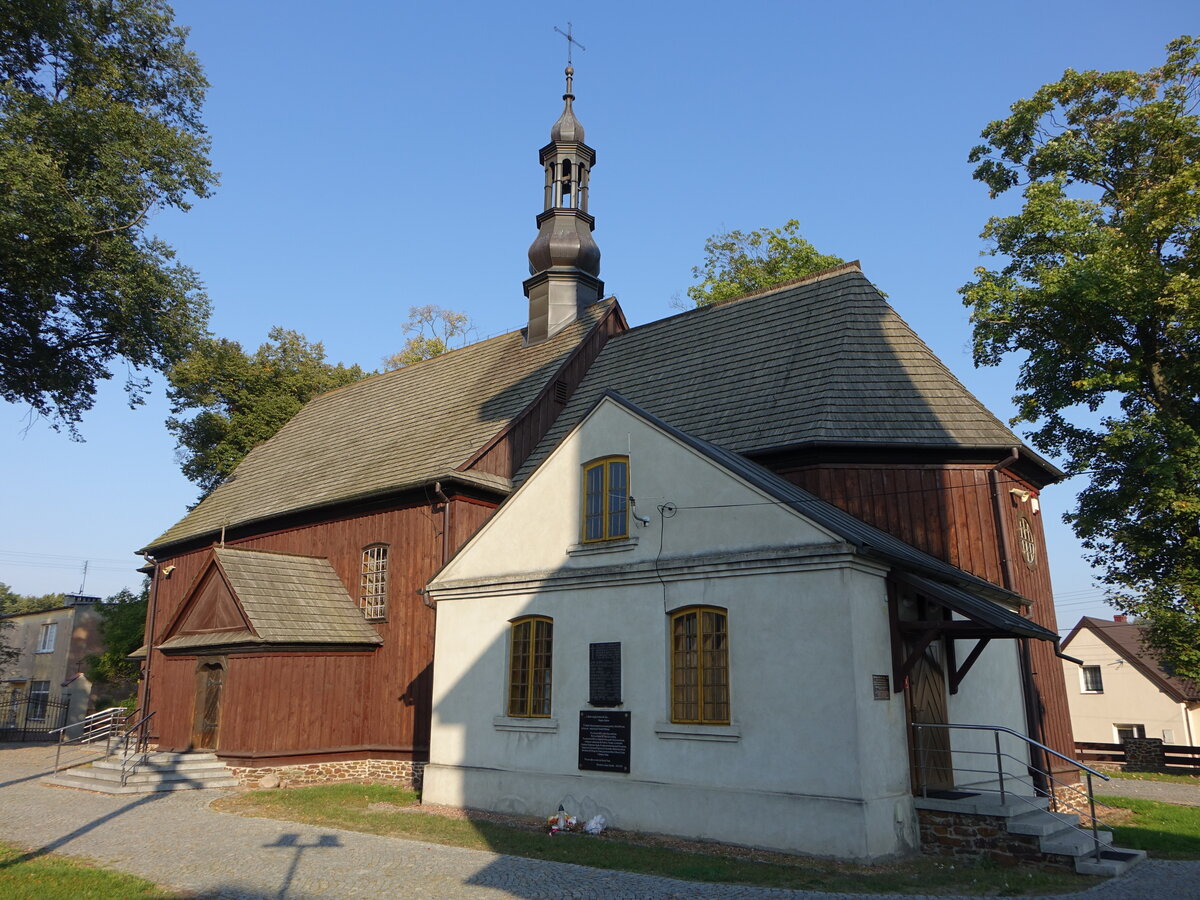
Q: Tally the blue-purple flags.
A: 0